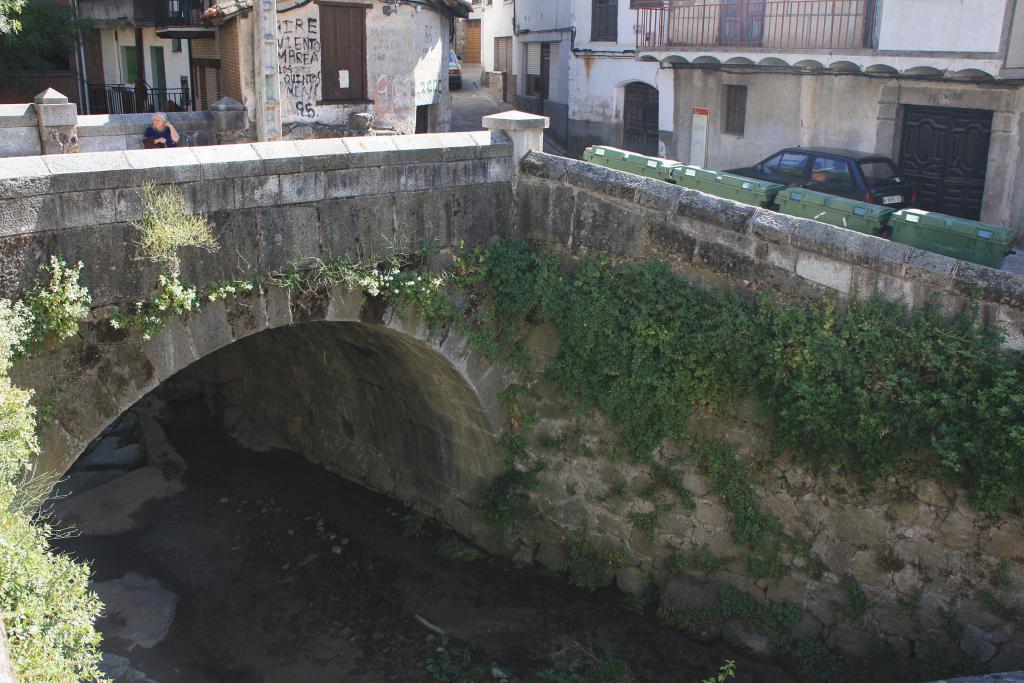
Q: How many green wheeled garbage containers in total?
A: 4